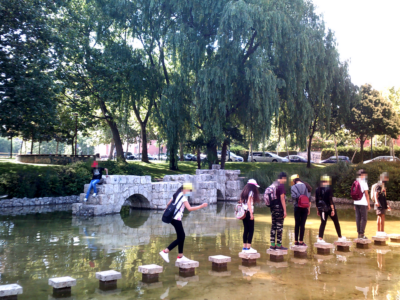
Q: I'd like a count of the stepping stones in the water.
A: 14